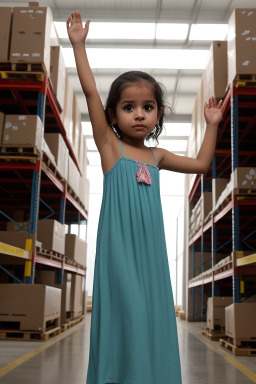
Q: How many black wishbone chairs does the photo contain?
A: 0